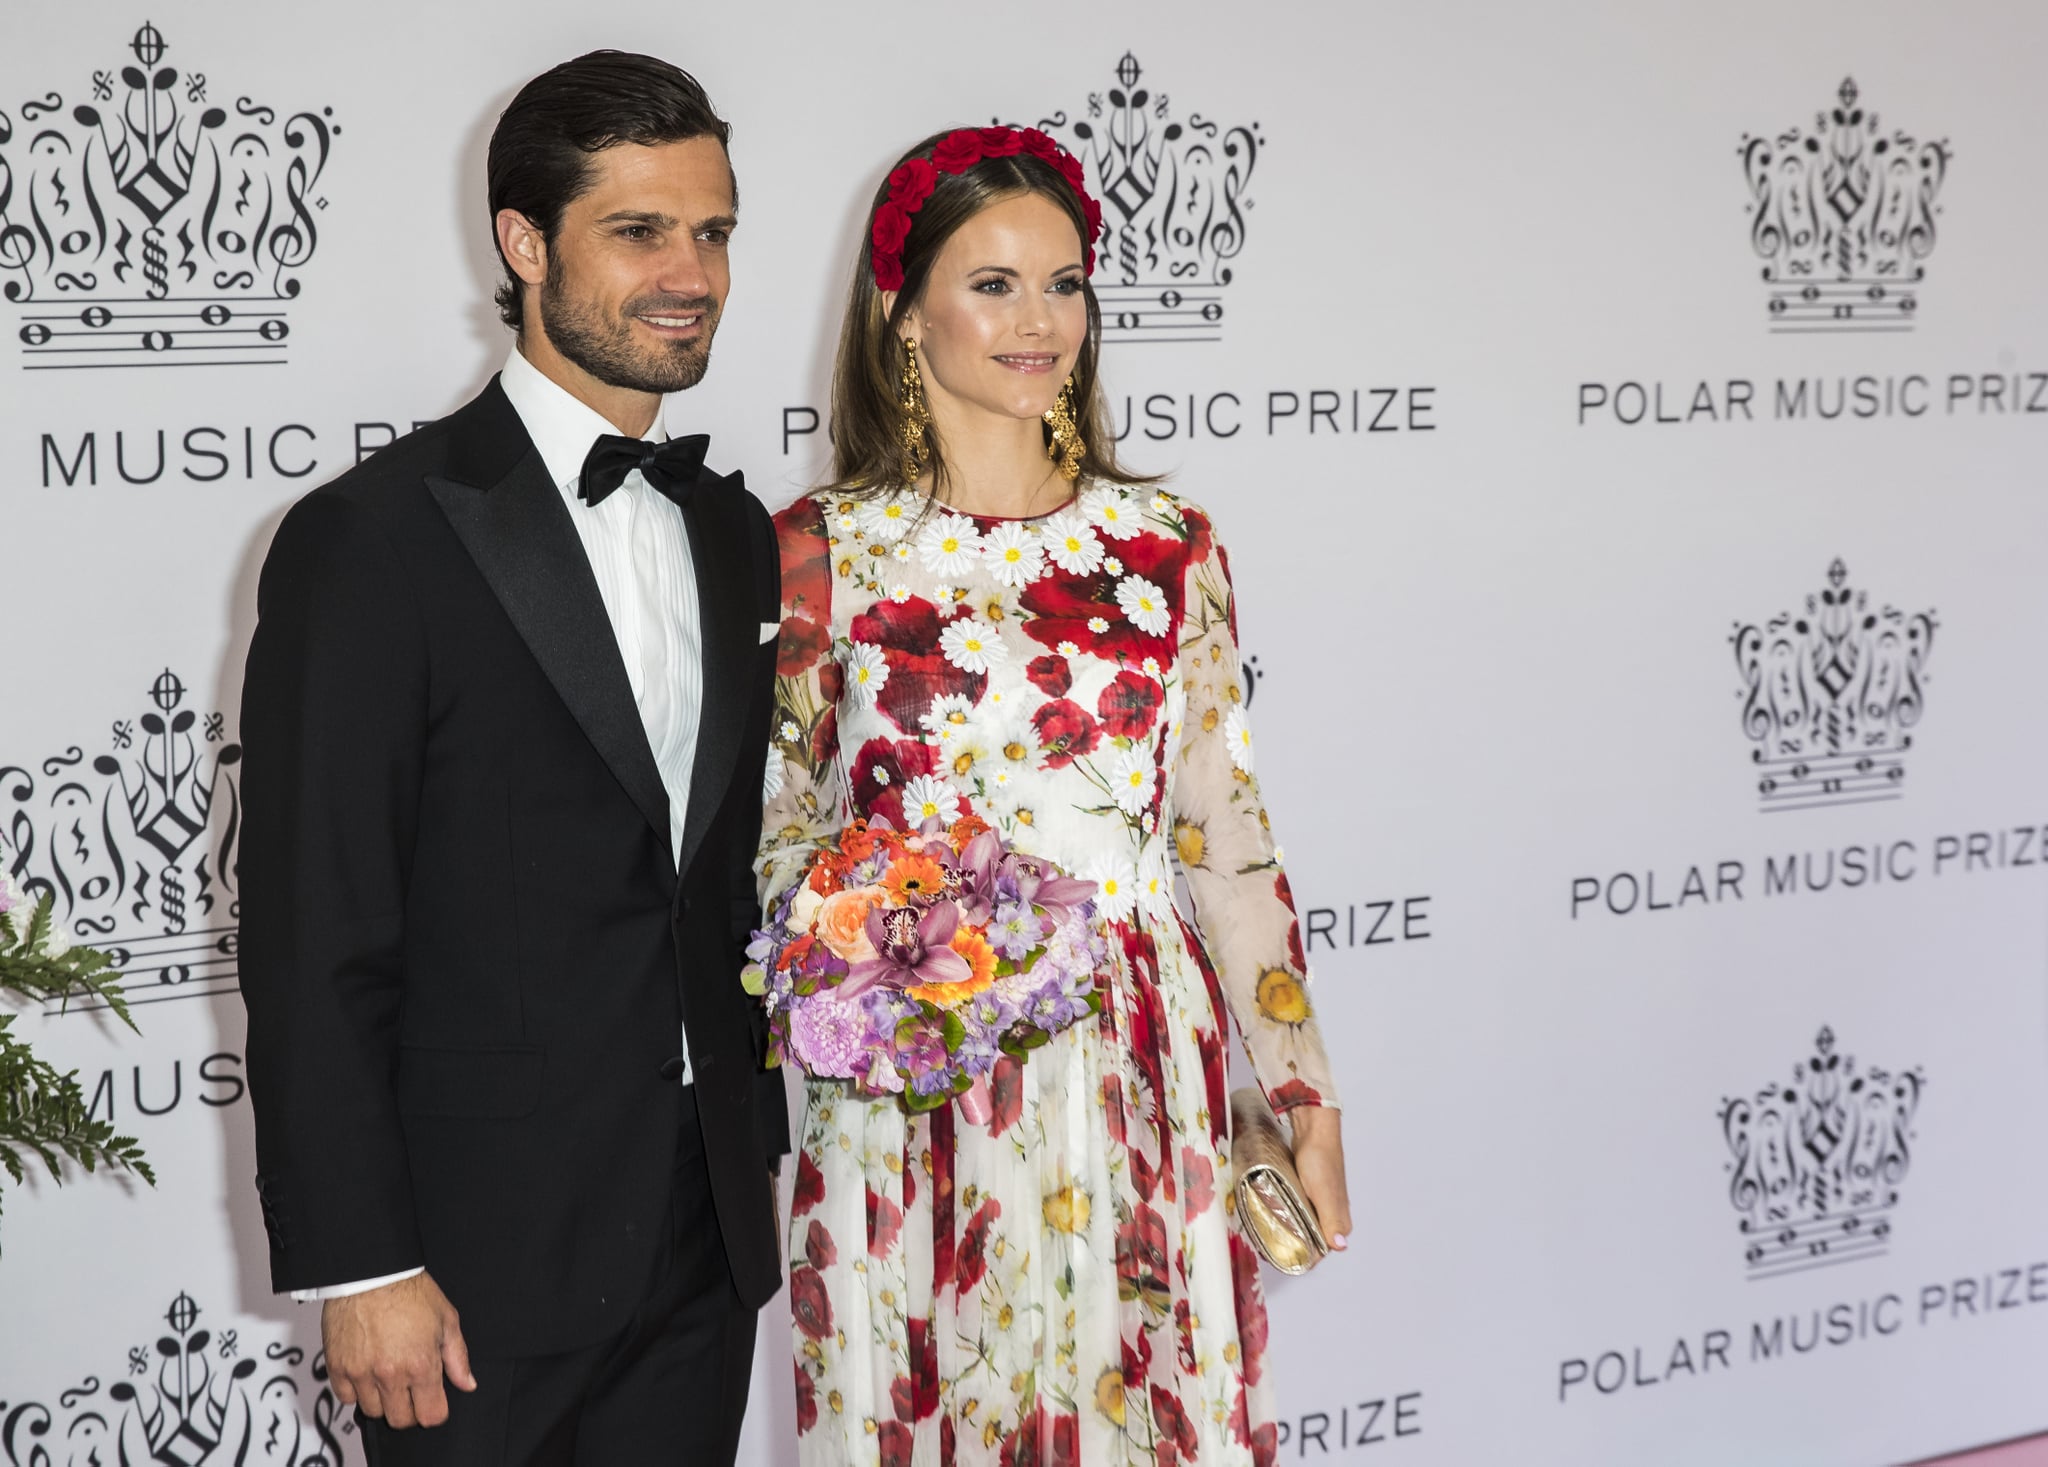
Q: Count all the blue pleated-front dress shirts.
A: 0